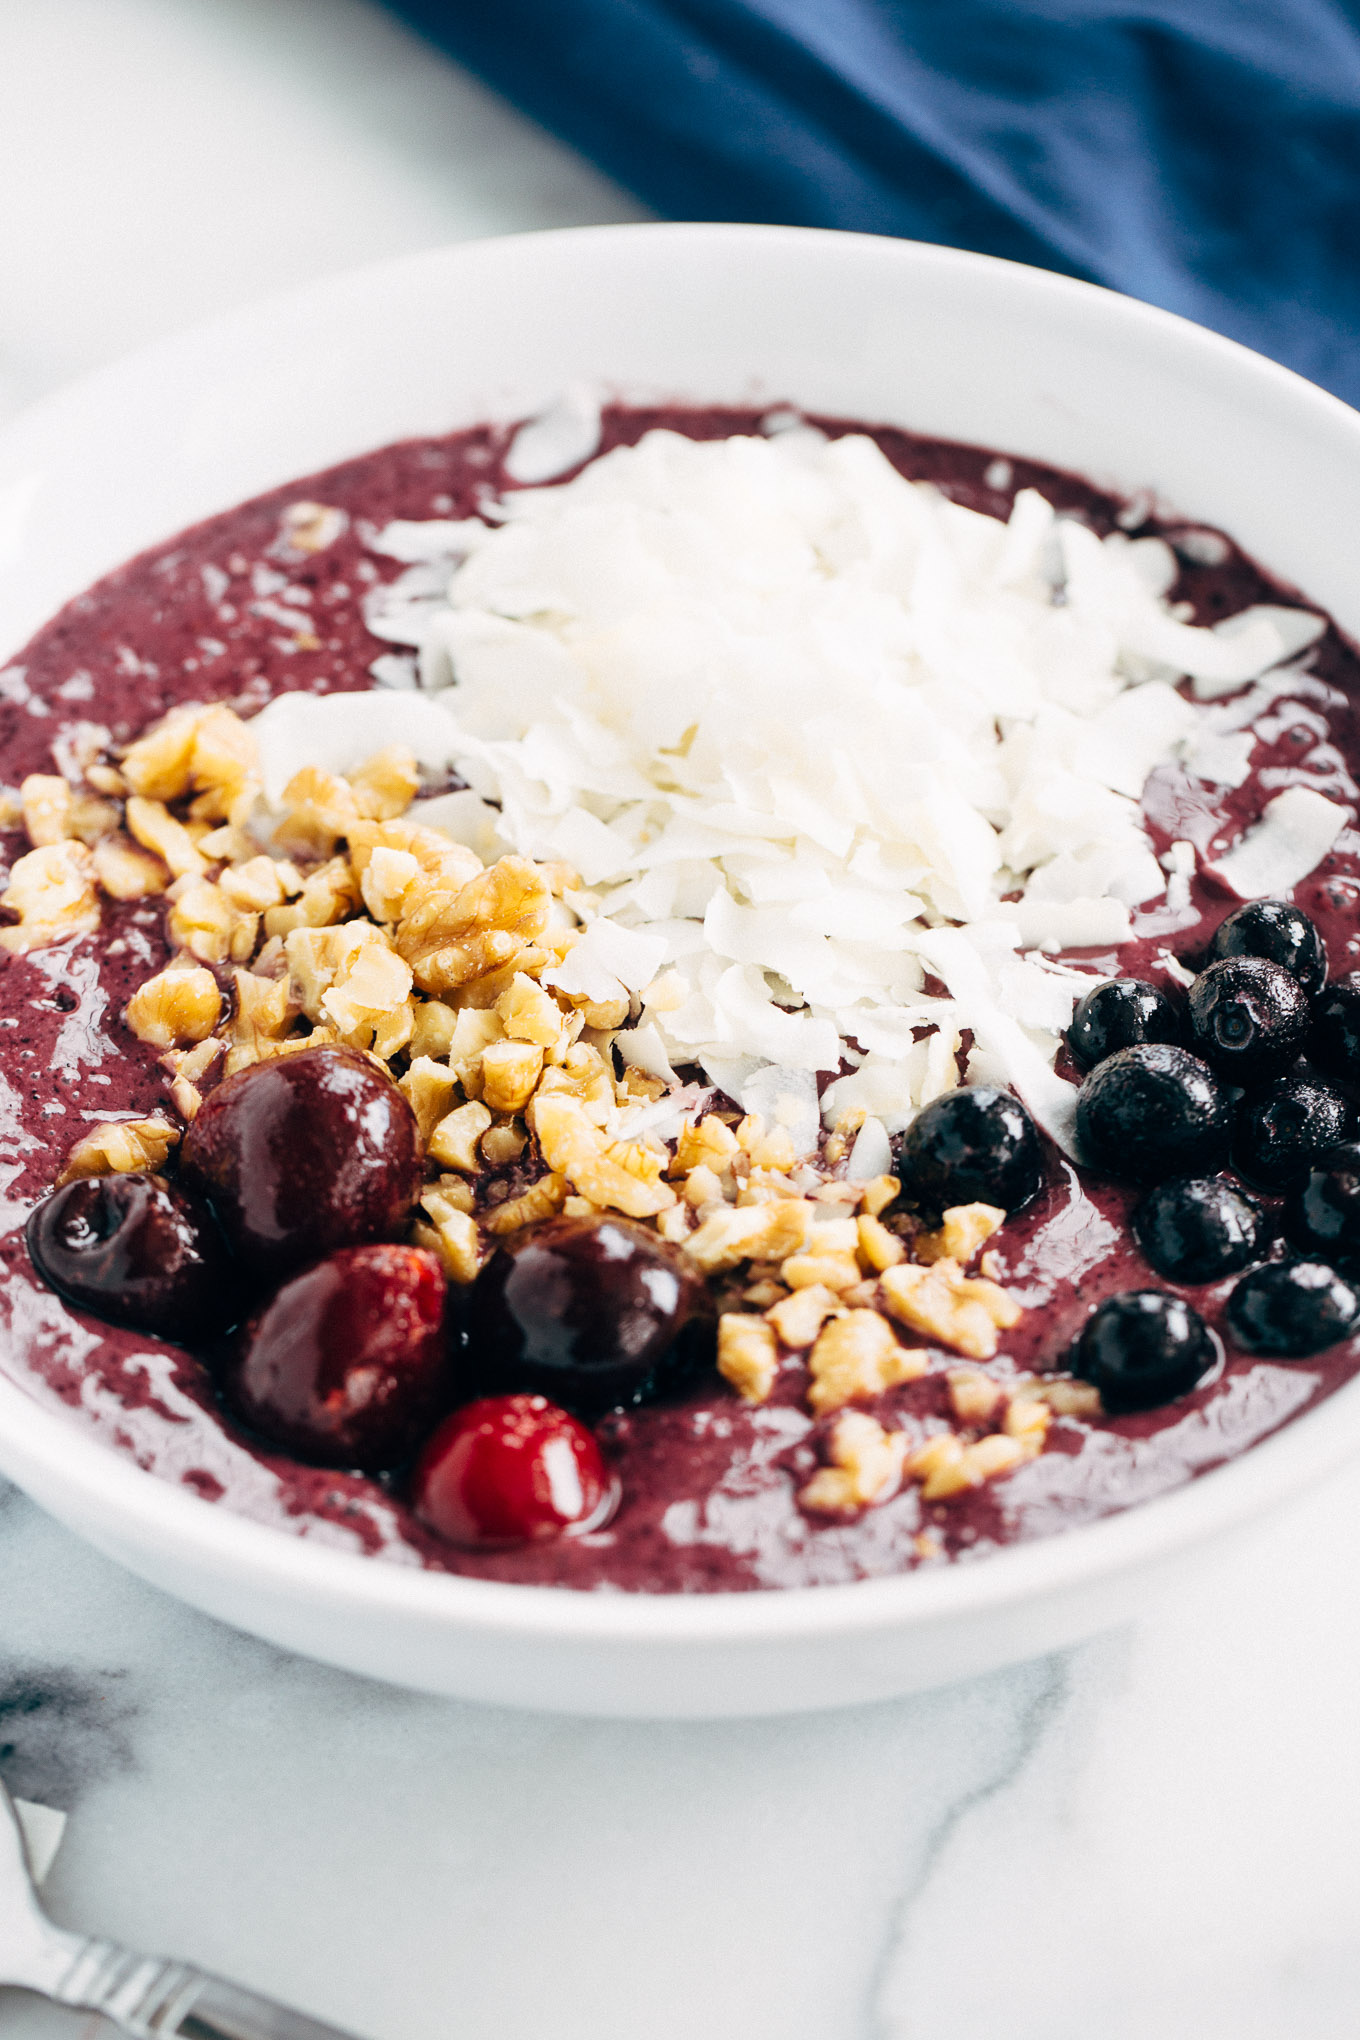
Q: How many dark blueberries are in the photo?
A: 11